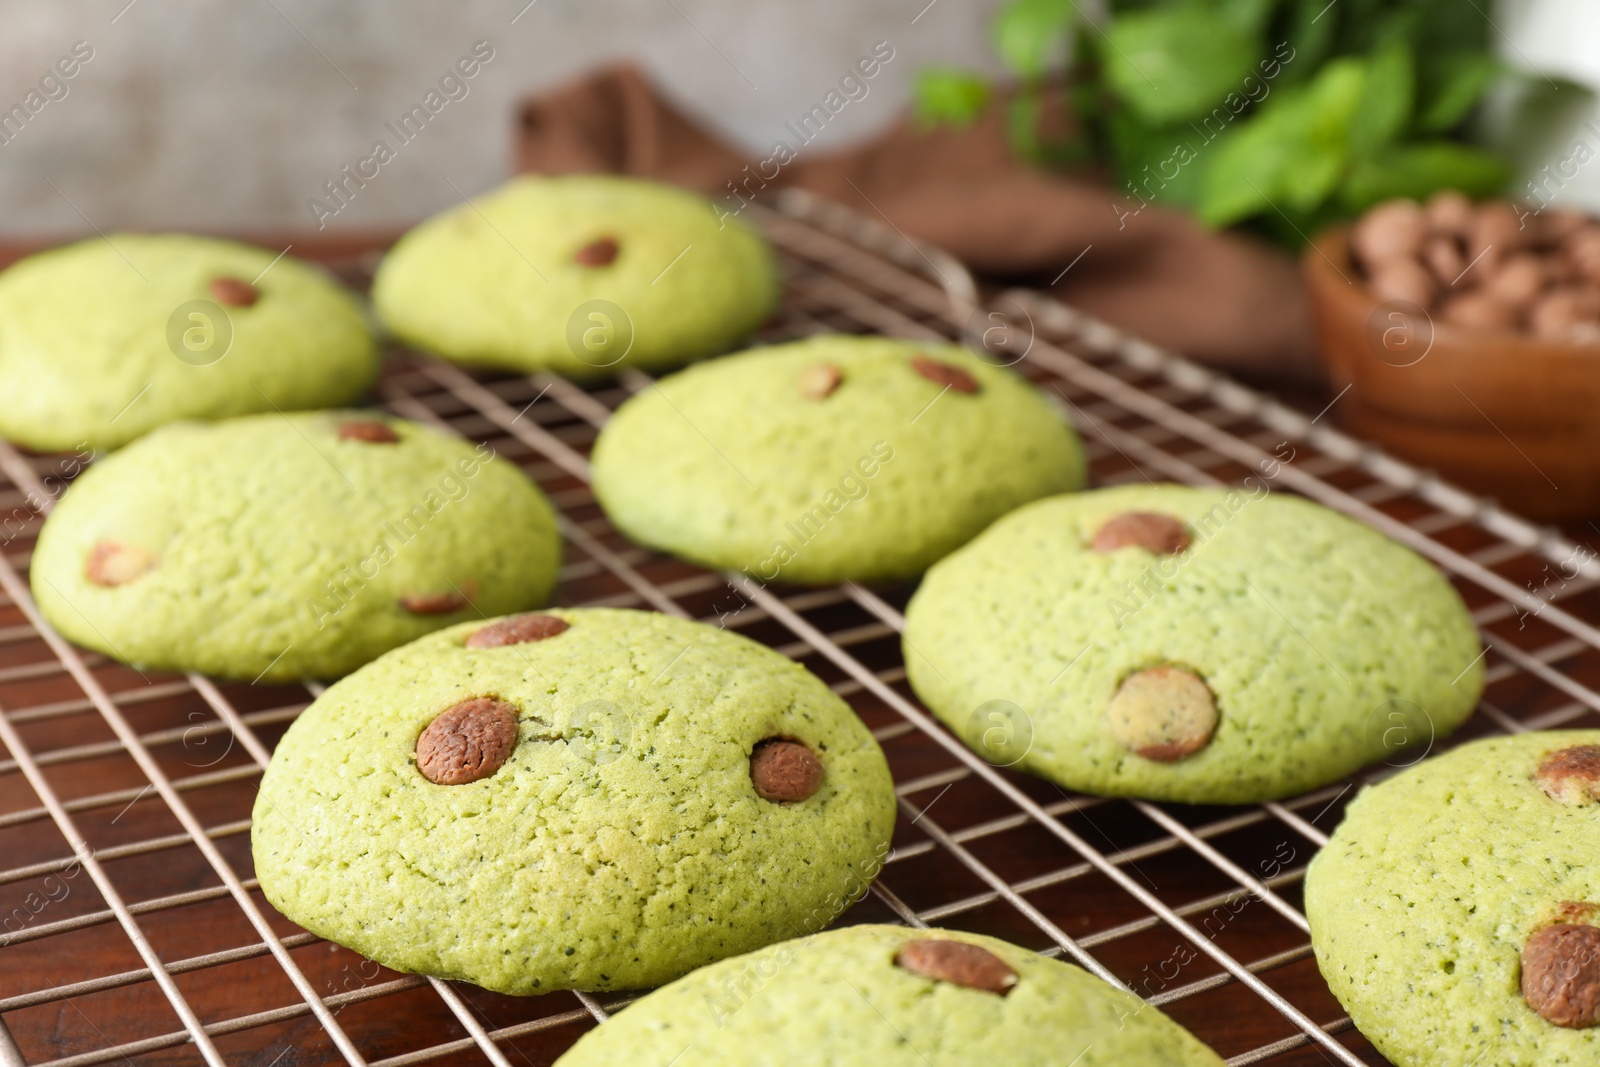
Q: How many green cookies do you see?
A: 8